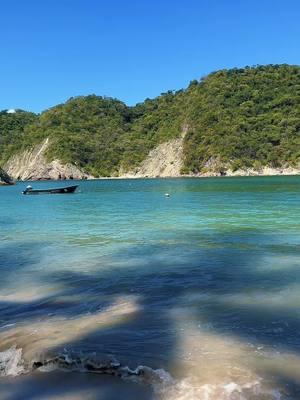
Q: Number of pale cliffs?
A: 2